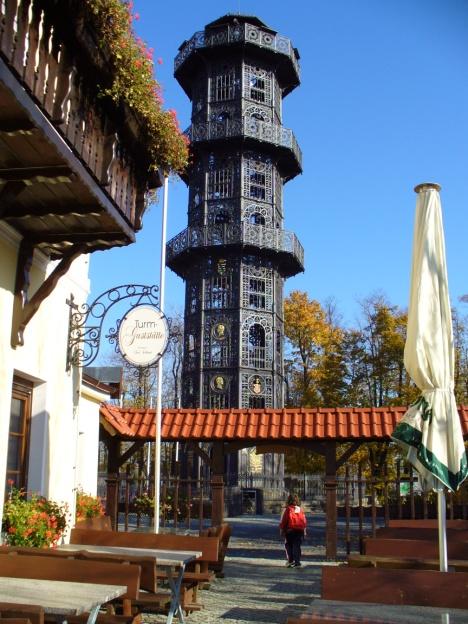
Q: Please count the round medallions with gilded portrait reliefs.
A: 2